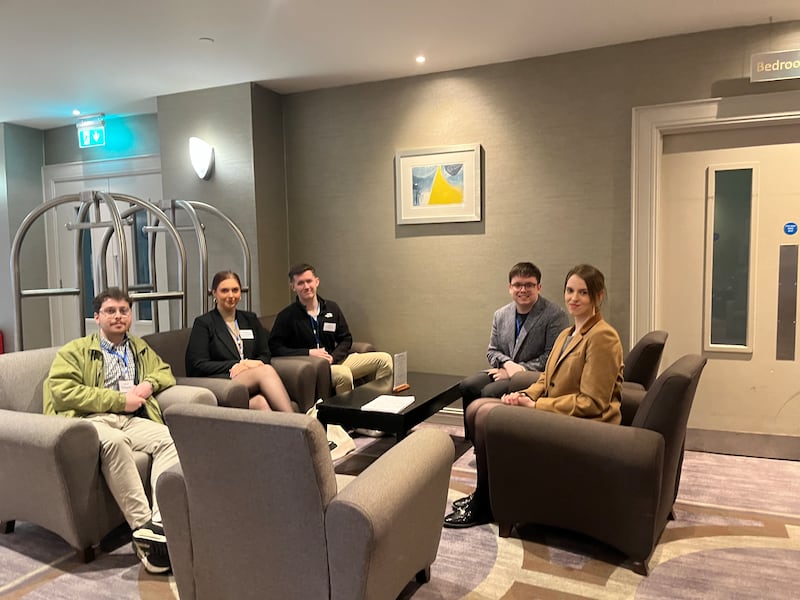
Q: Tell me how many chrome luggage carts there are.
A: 2